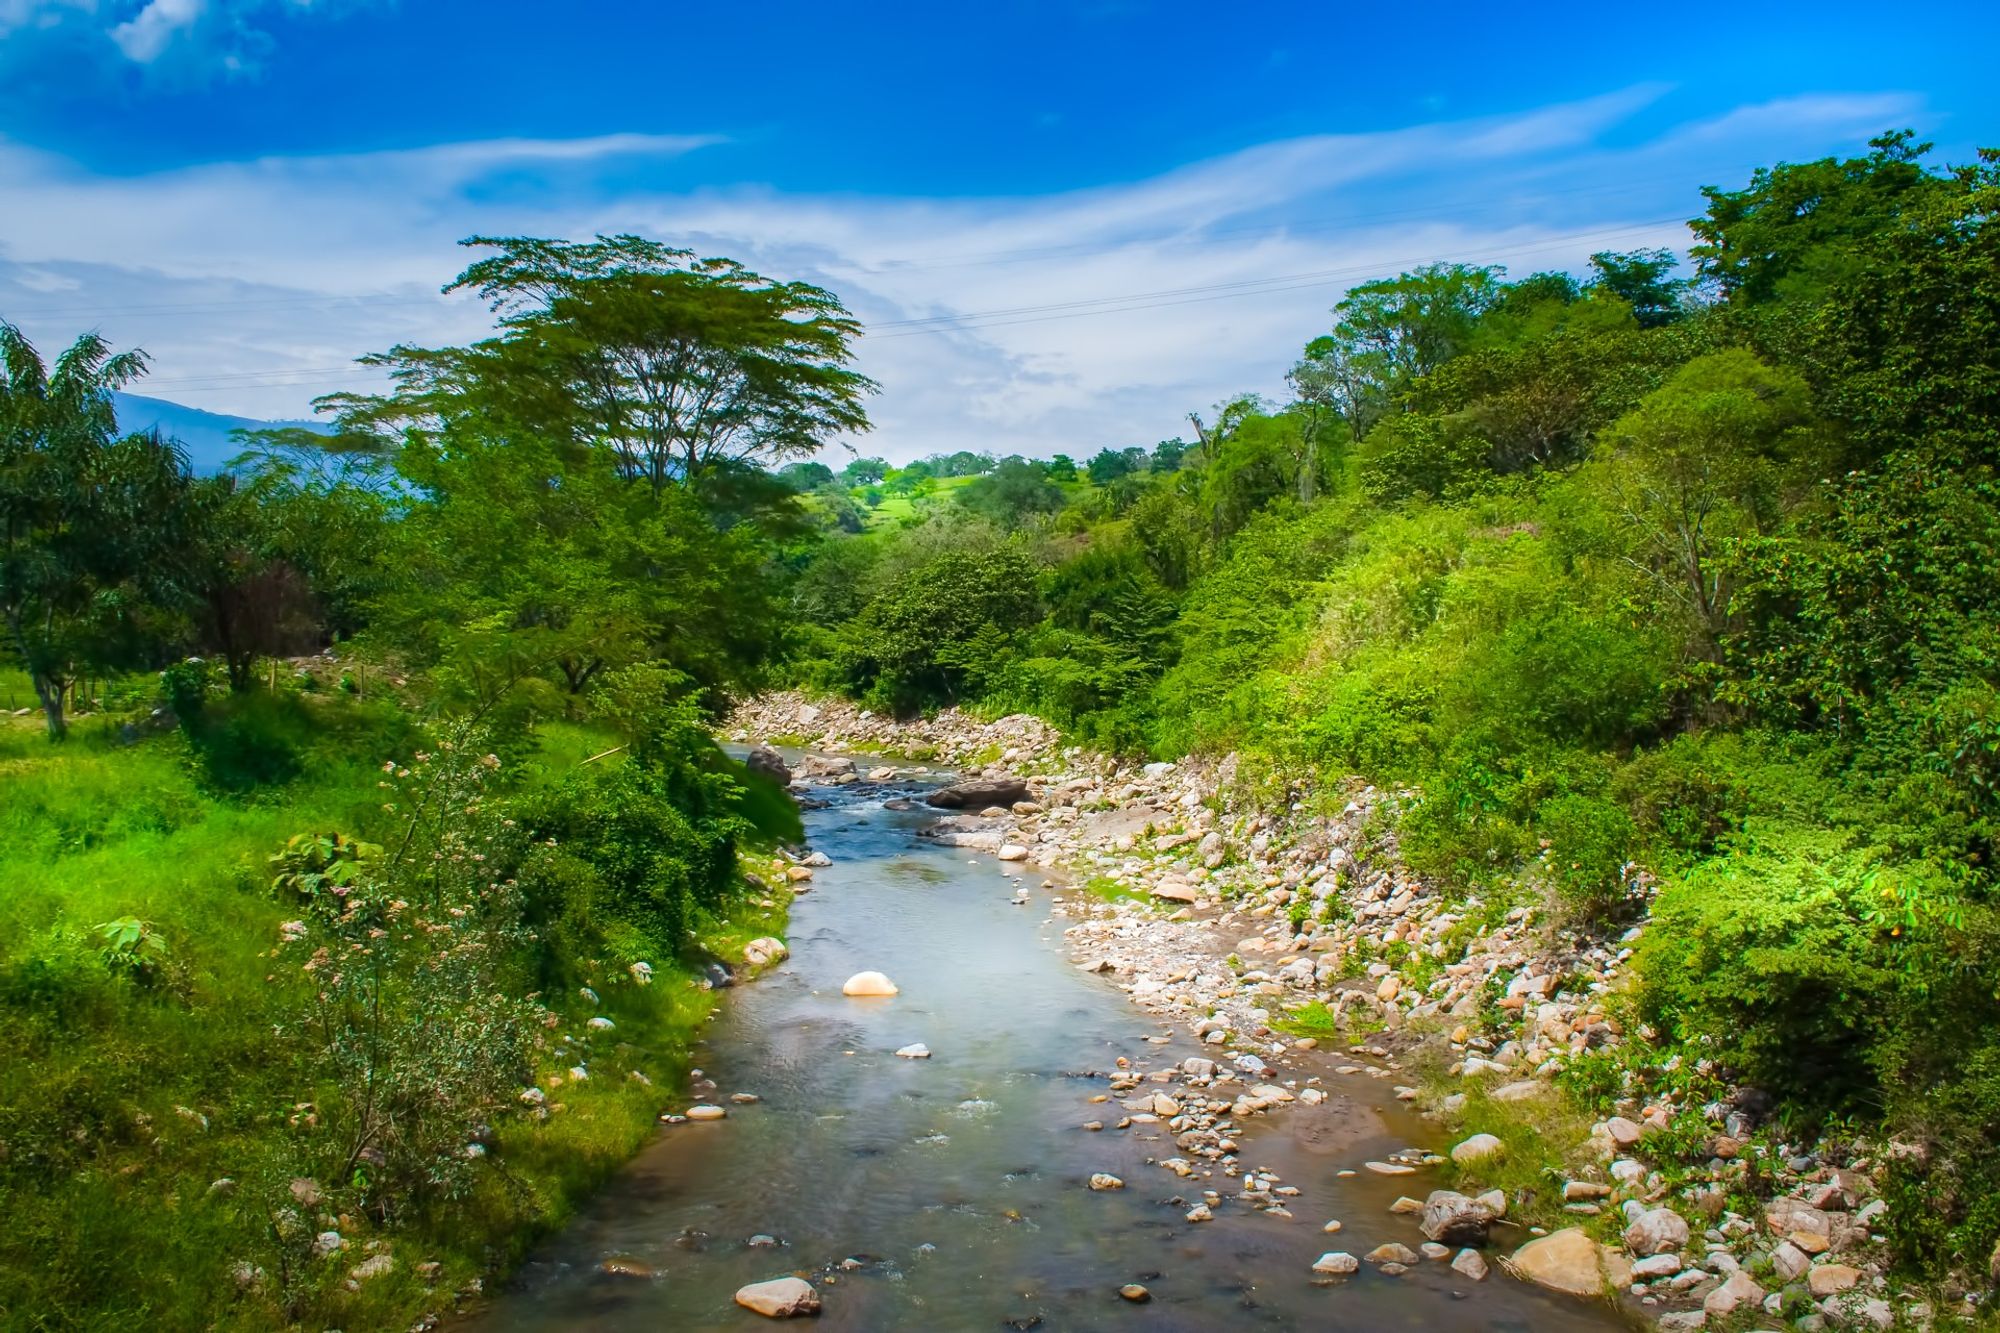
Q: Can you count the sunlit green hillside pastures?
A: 1